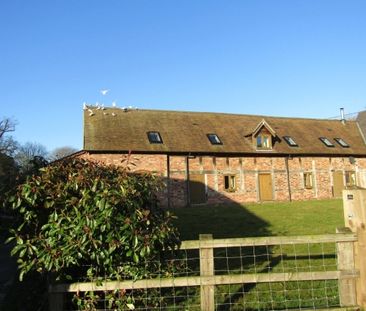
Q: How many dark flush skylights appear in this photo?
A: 5